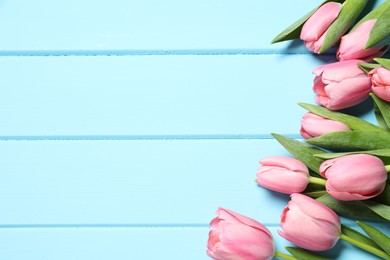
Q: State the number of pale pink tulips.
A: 9